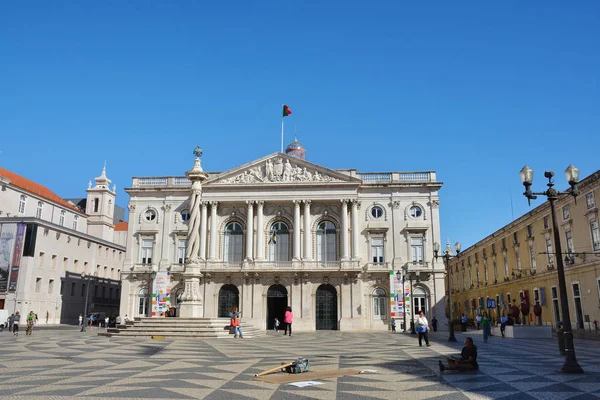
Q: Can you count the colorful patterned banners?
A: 2